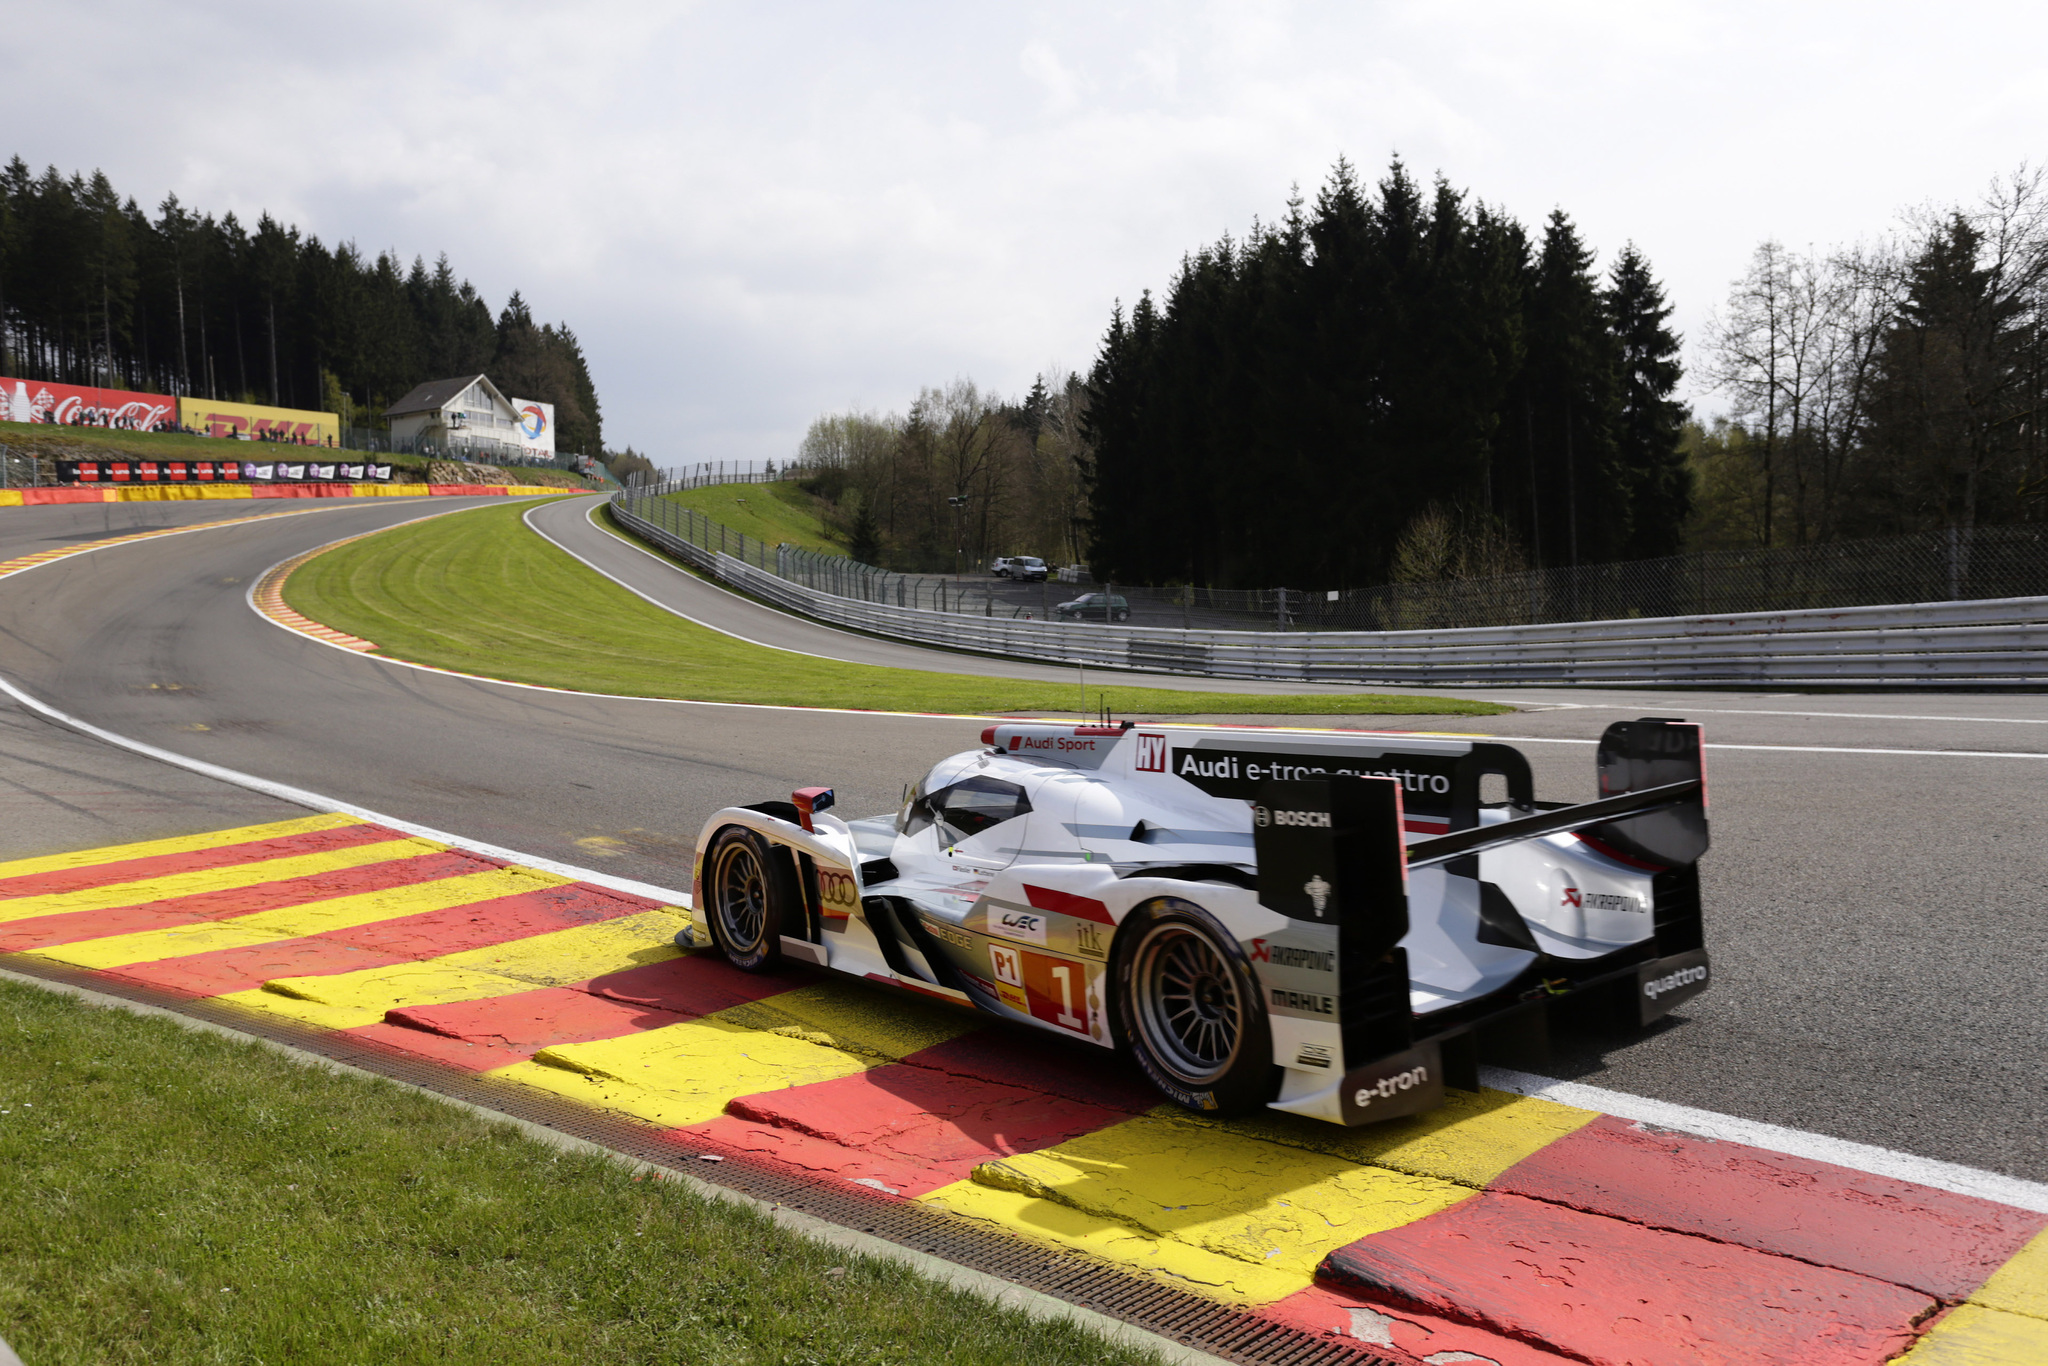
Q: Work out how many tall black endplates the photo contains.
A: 2